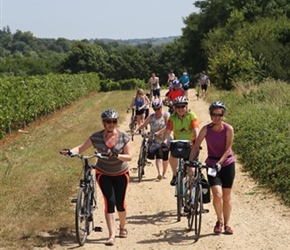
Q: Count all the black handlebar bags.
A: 1